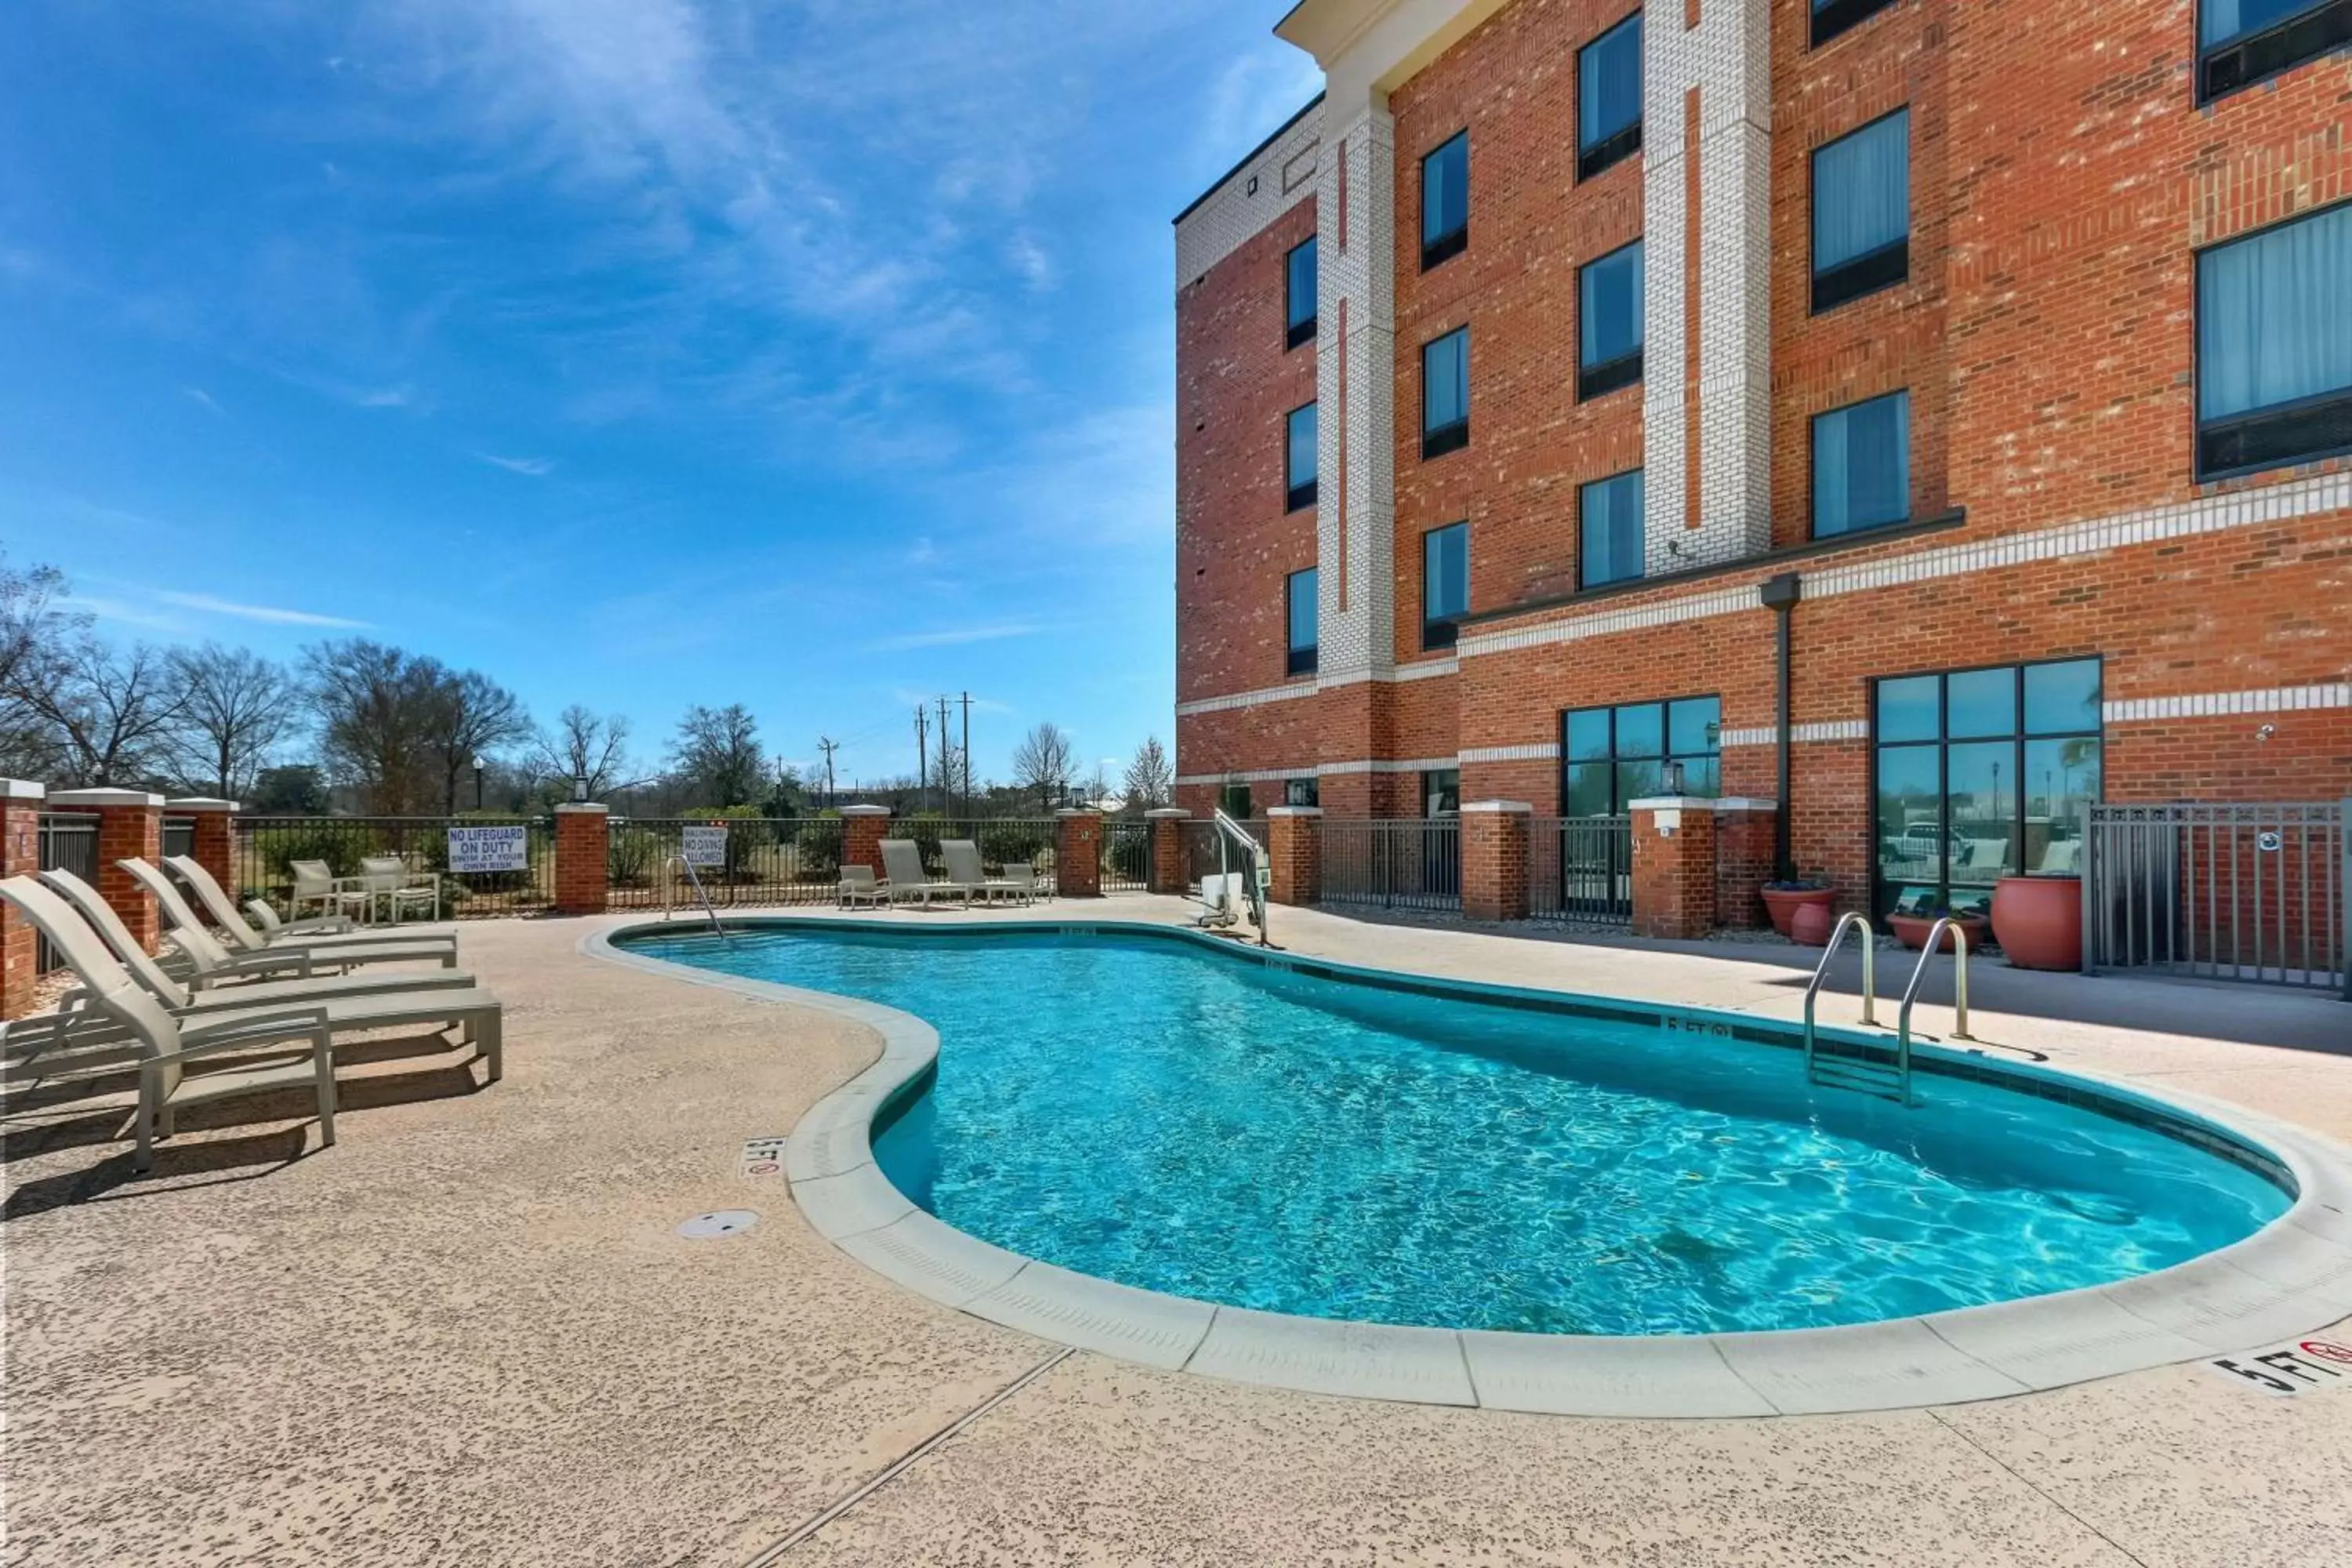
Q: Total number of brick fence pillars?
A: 11